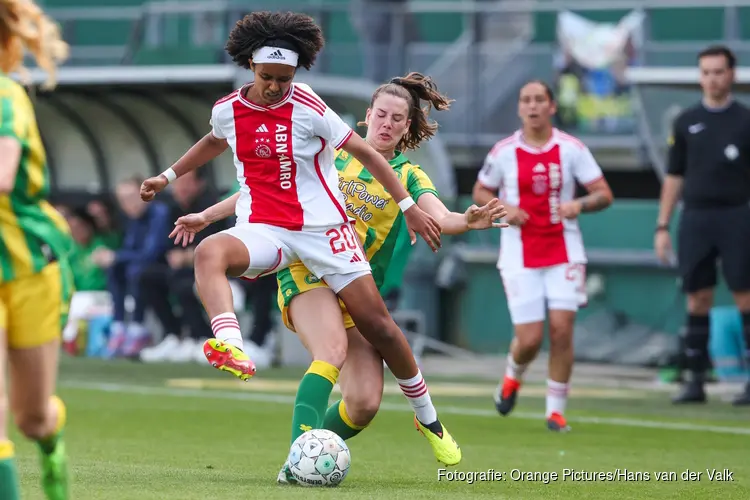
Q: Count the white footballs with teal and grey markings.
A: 1